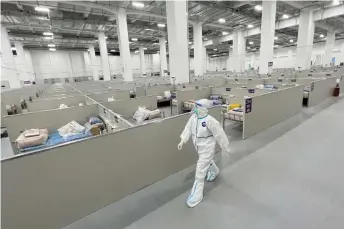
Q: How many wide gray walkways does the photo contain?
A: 1